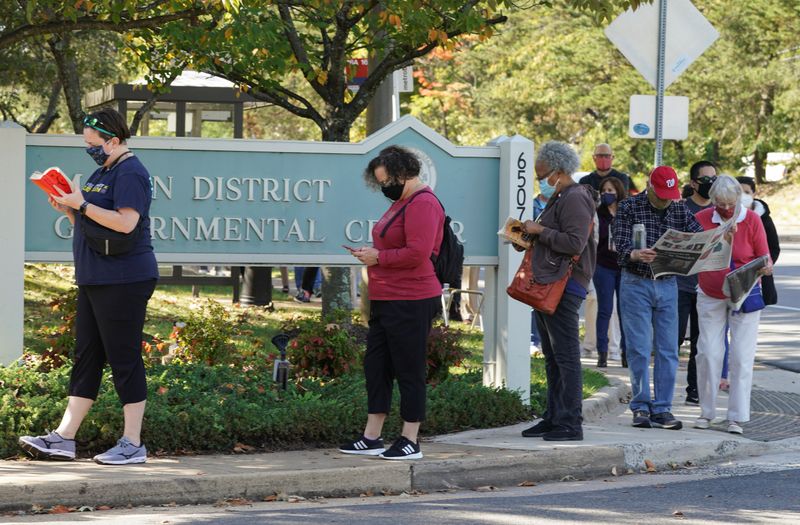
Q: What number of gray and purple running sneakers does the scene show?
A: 2